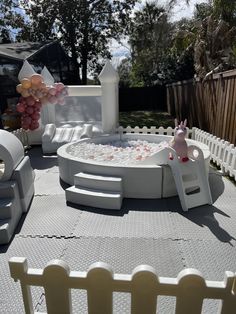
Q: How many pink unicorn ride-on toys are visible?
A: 1